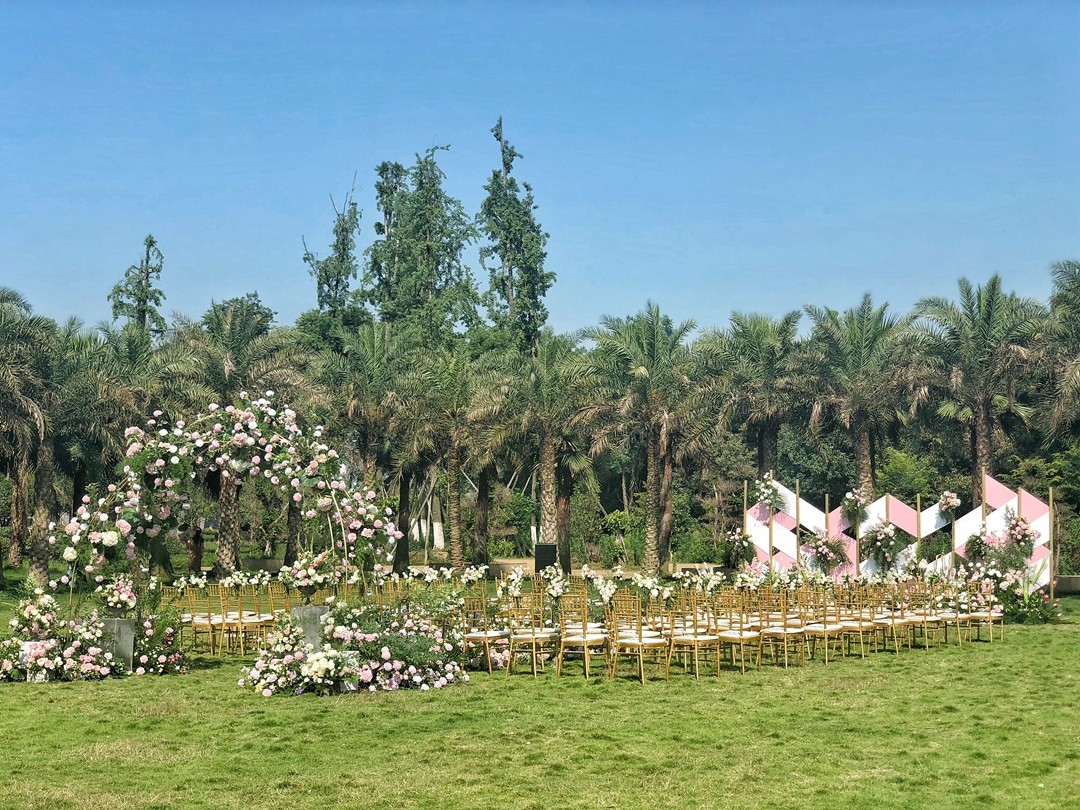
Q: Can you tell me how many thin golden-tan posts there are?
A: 11